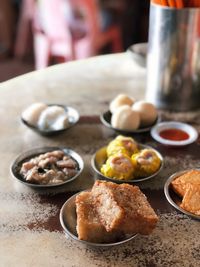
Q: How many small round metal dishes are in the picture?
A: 6